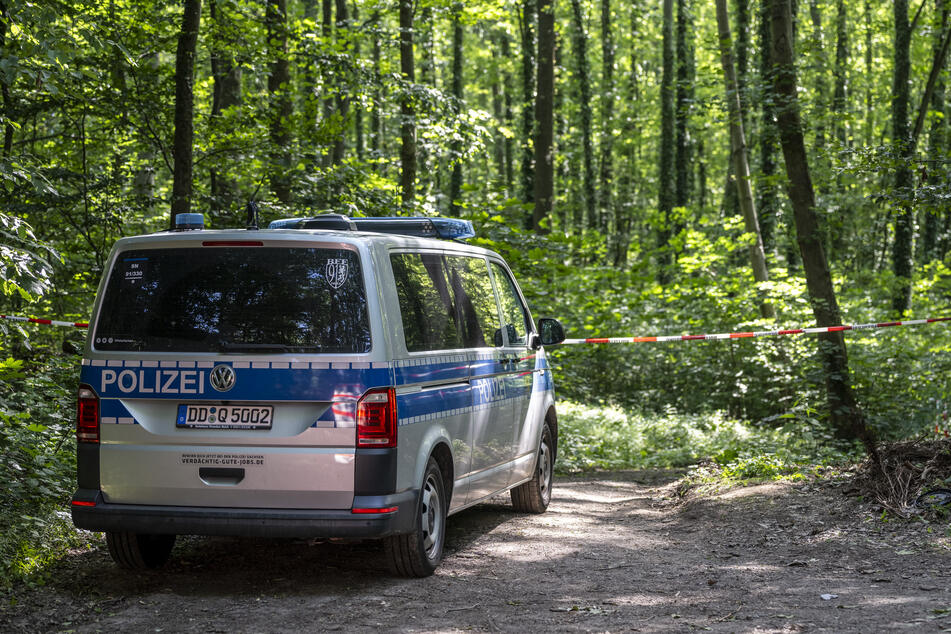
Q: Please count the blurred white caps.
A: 0